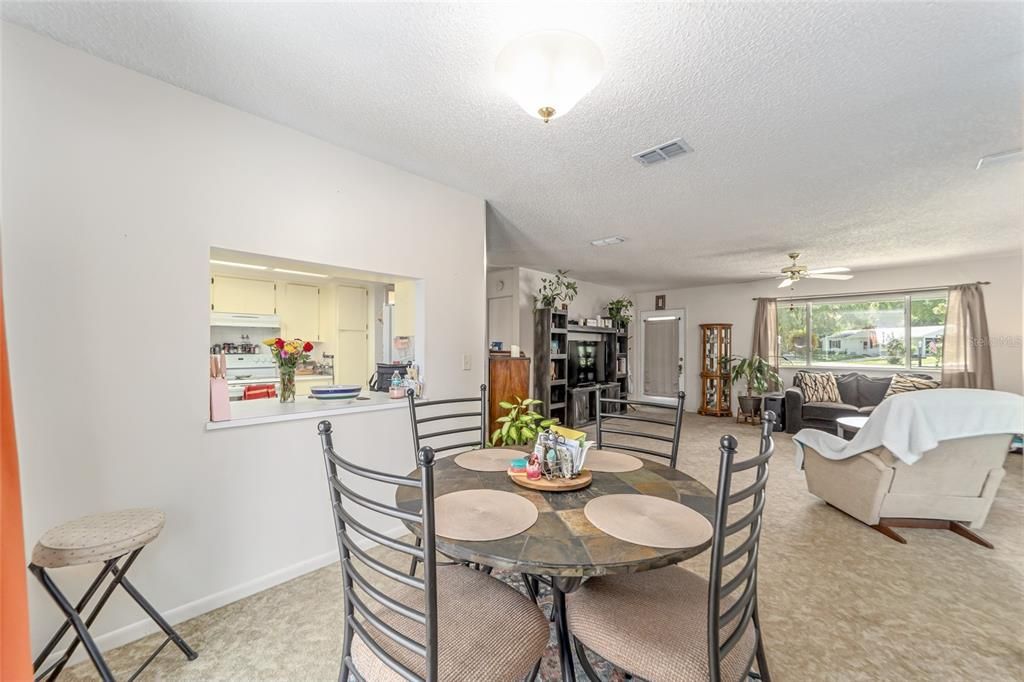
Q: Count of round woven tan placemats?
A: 4